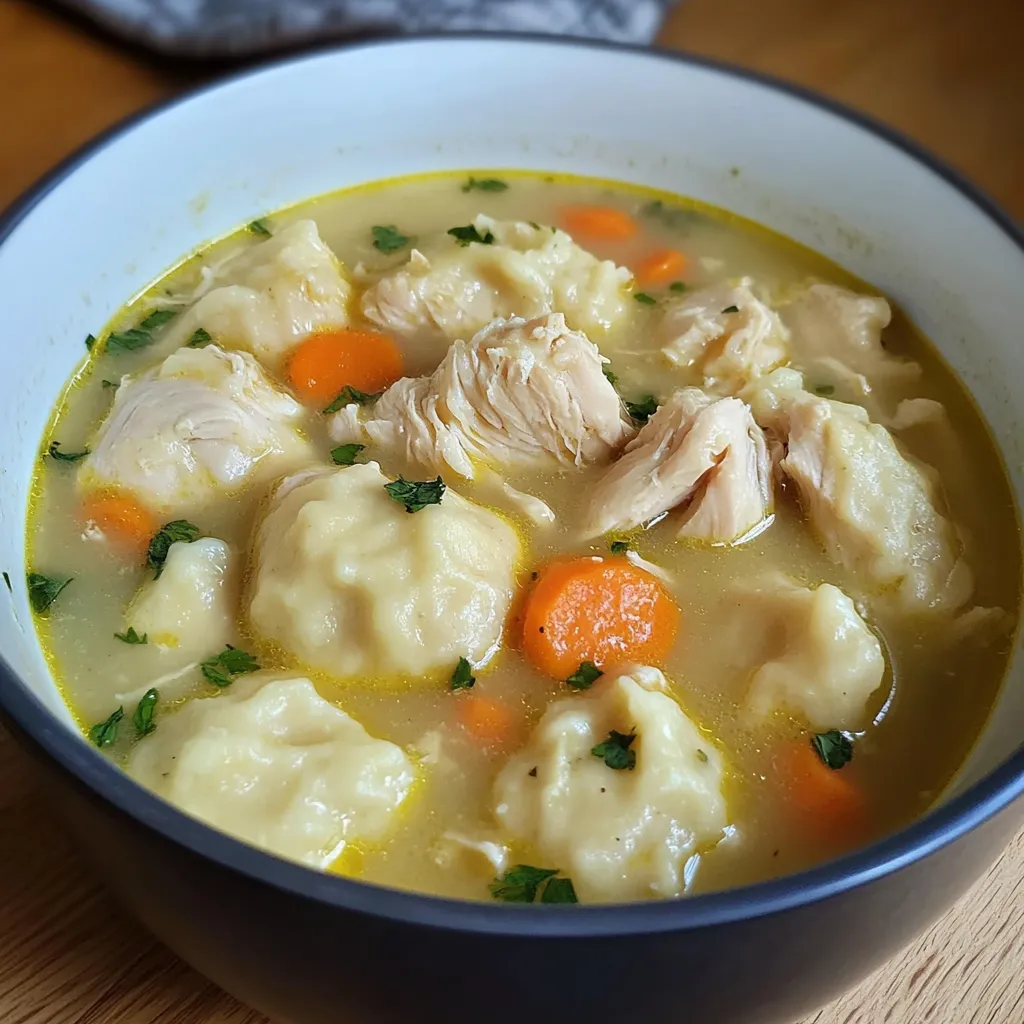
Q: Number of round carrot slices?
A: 7